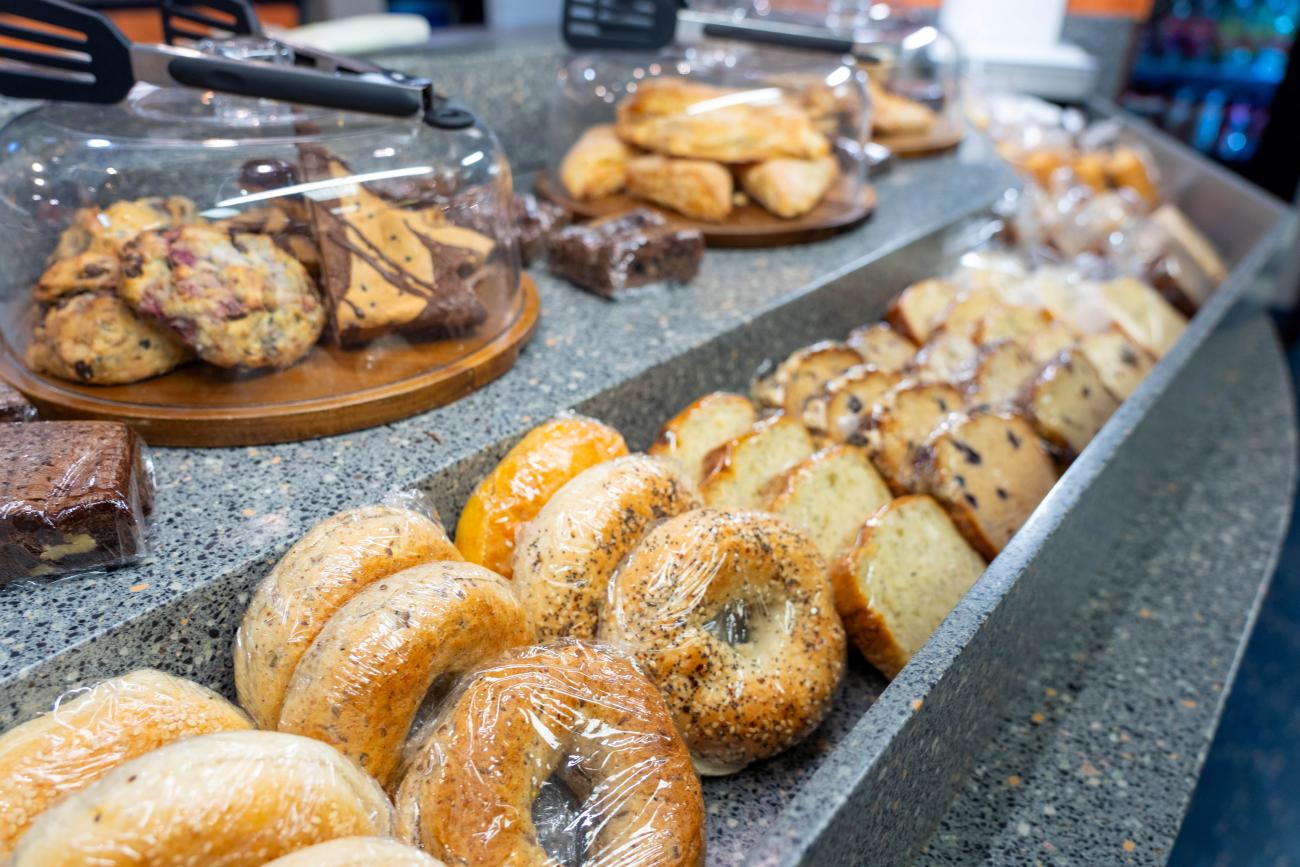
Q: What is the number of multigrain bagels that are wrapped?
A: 3